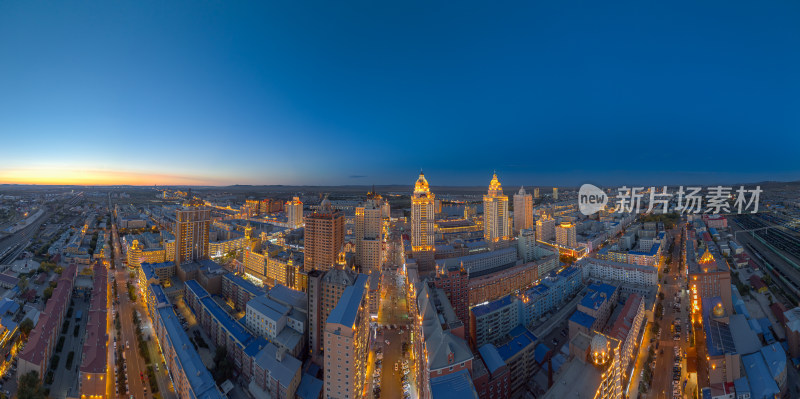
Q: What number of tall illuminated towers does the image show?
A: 2